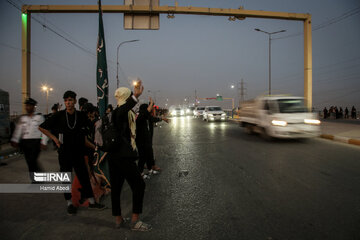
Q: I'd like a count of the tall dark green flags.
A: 1